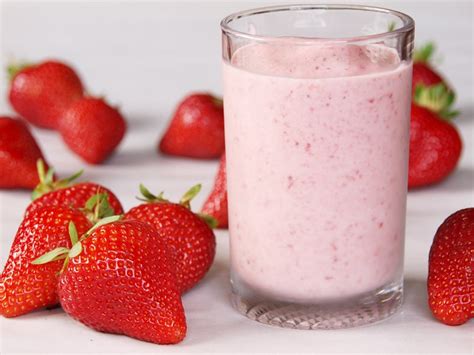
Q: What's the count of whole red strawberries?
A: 12